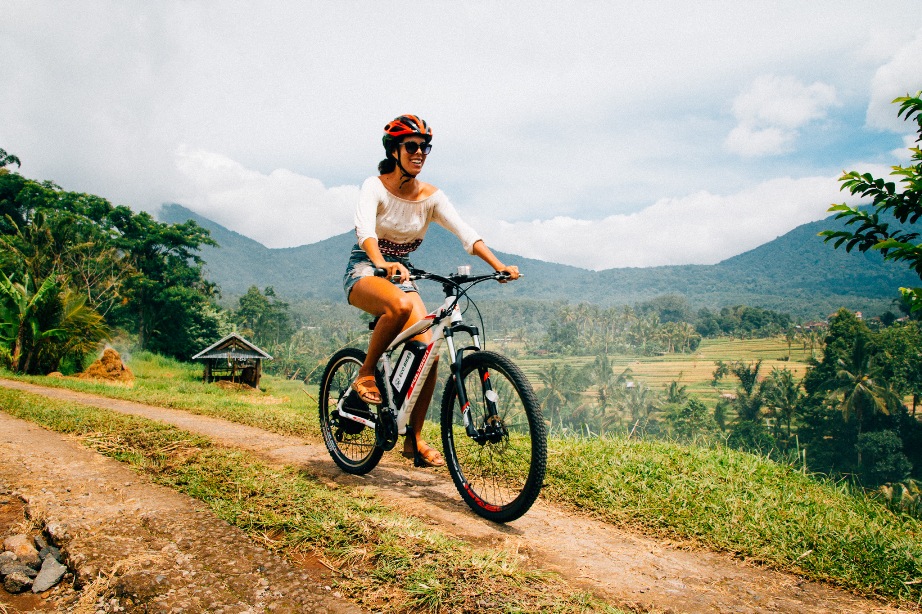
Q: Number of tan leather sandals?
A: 2